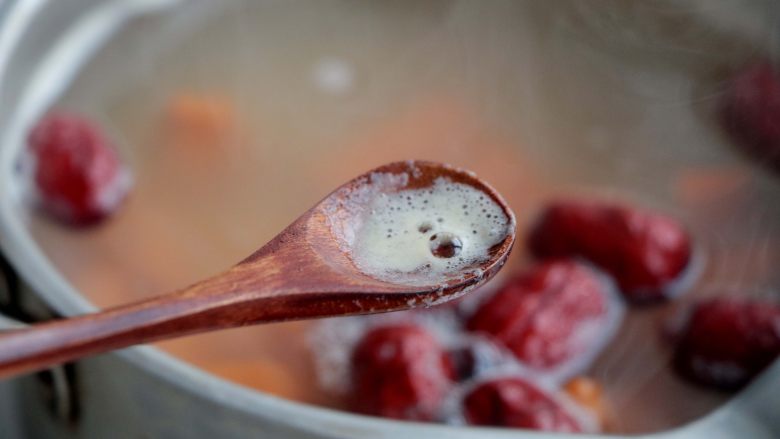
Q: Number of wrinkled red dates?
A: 7